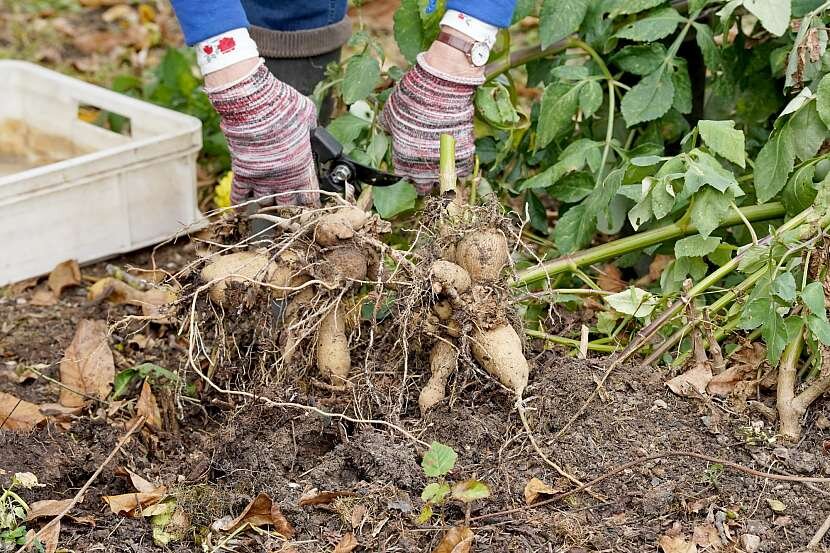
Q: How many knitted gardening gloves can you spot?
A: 2